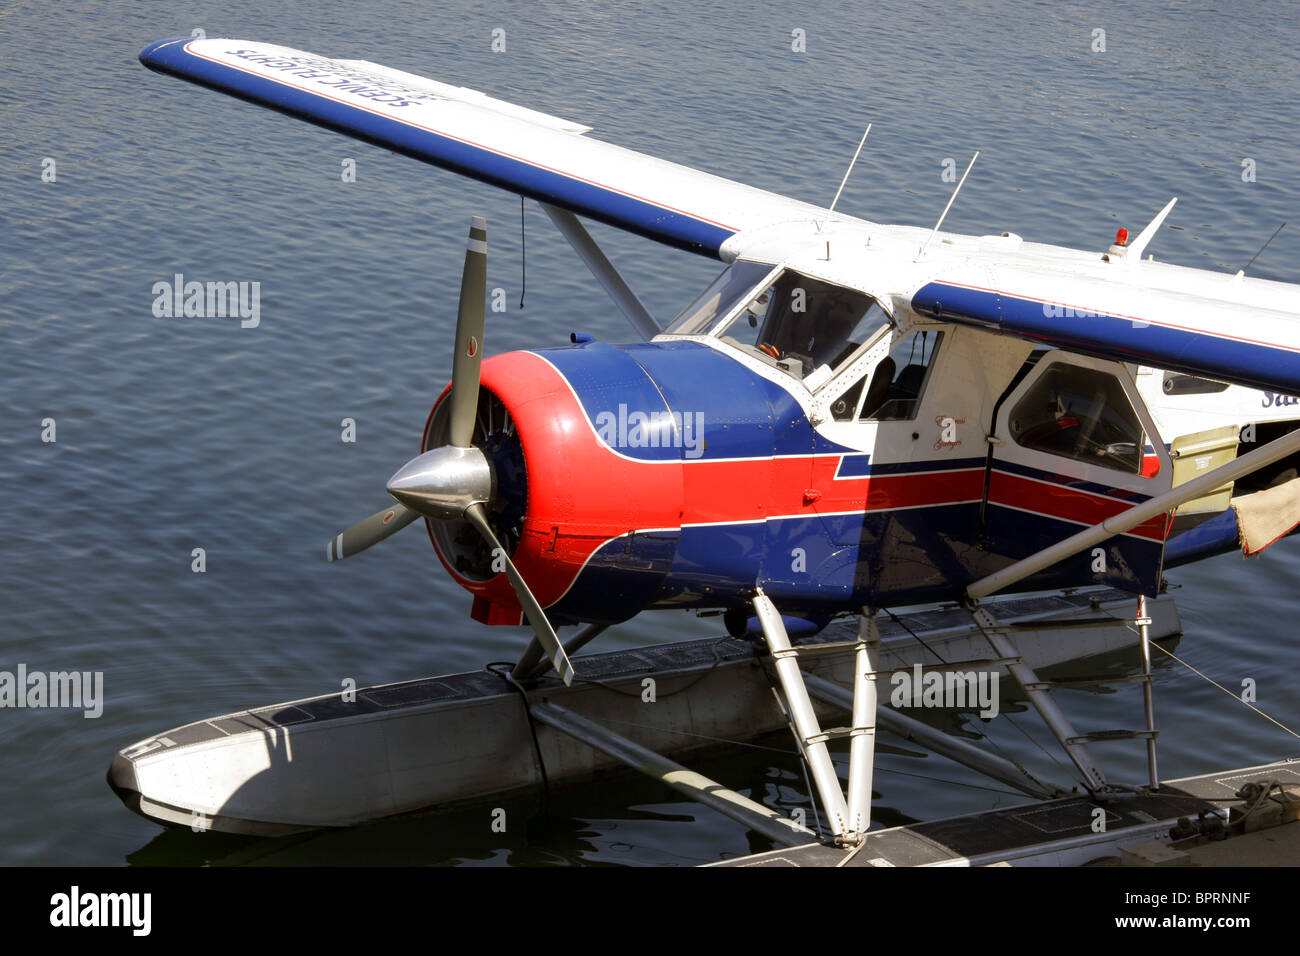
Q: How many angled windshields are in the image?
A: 2